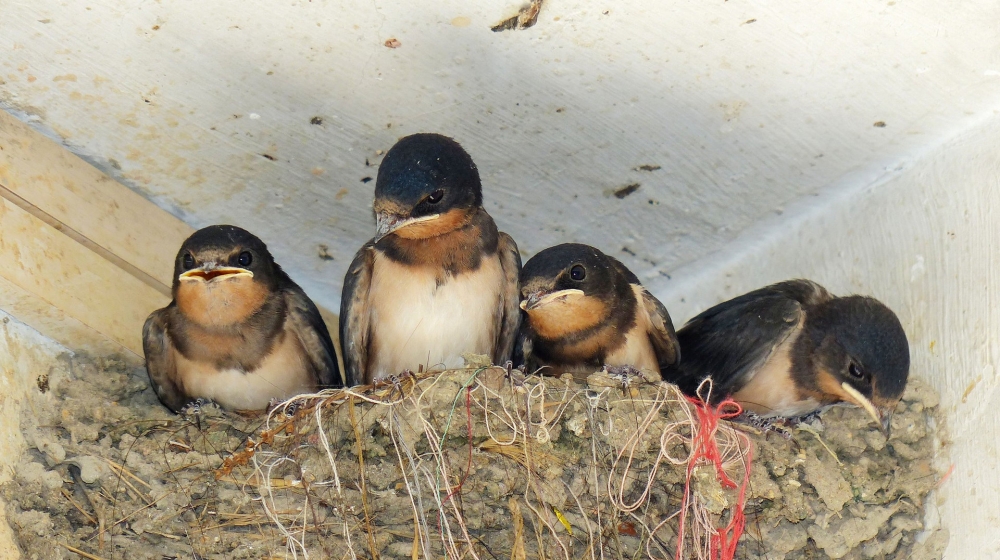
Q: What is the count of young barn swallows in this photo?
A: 4